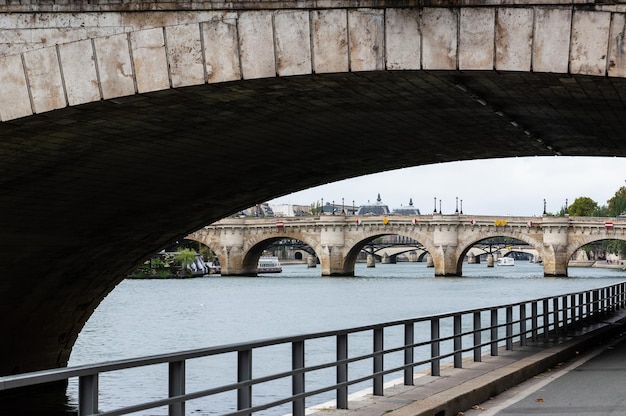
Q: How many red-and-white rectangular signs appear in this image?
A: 2